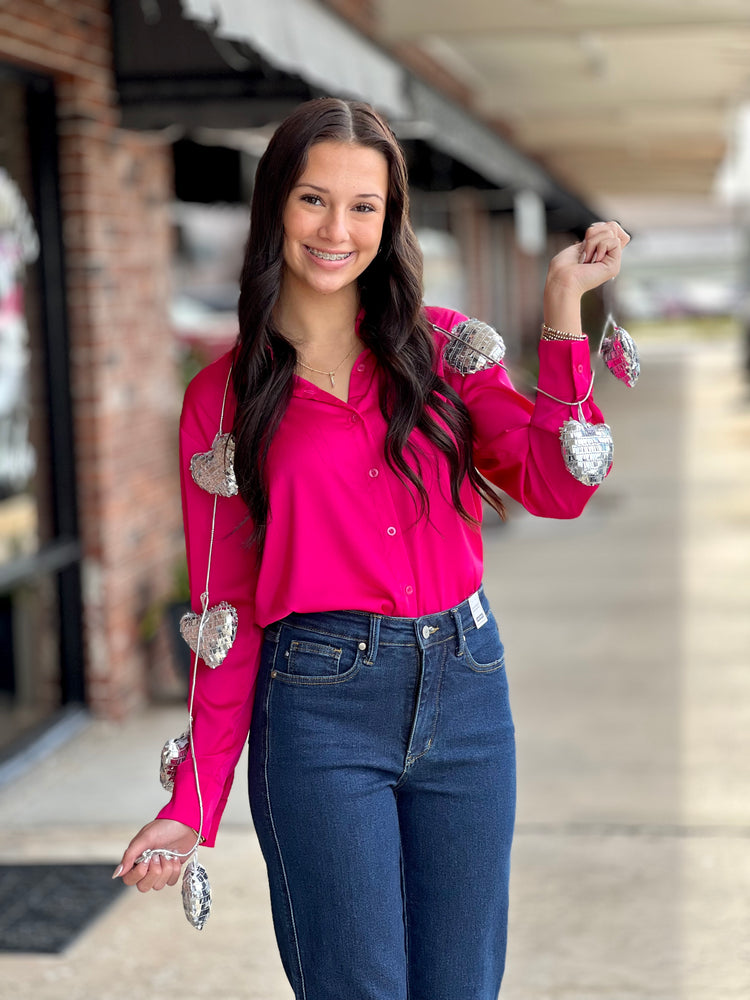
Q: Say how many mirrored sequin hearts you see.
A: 7